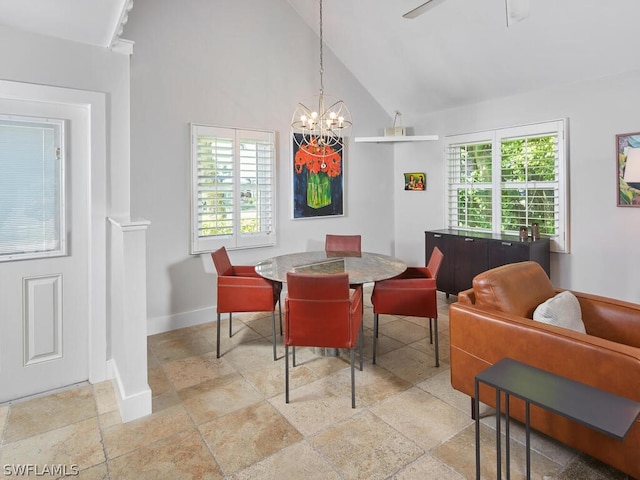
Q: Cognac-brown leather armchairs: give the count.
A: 1